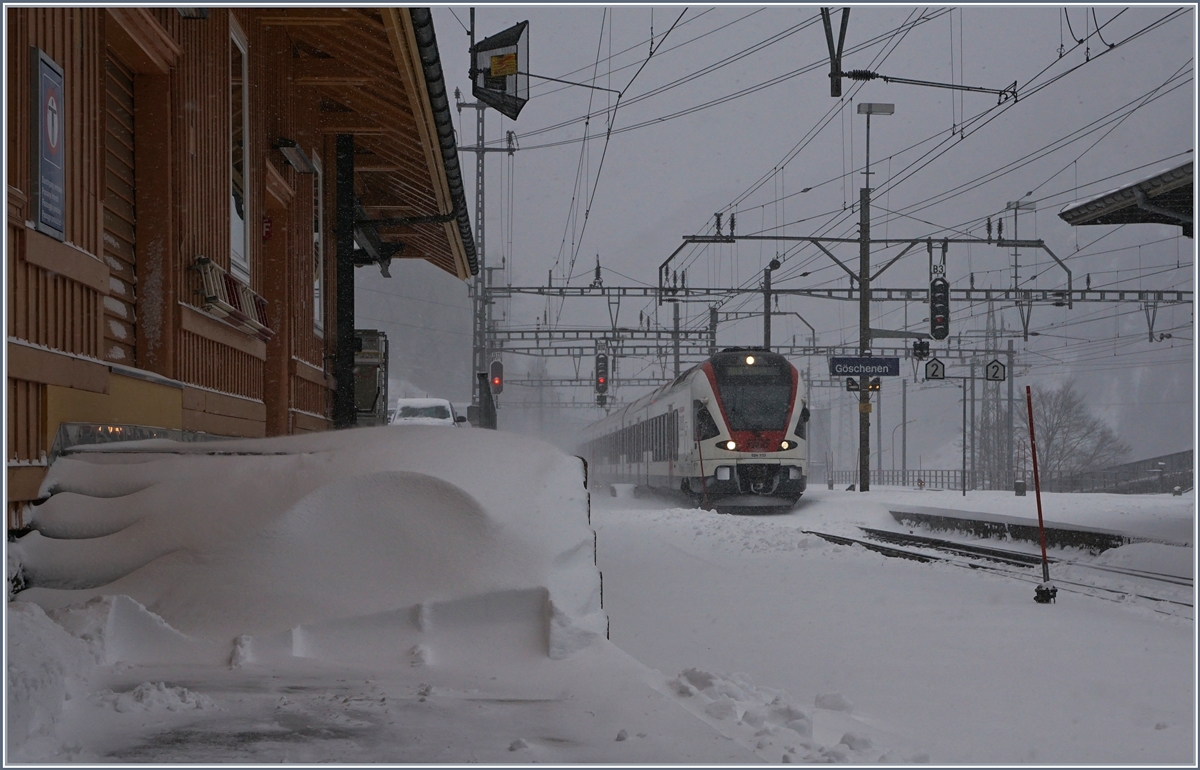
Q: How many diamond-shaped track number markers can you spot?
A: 2